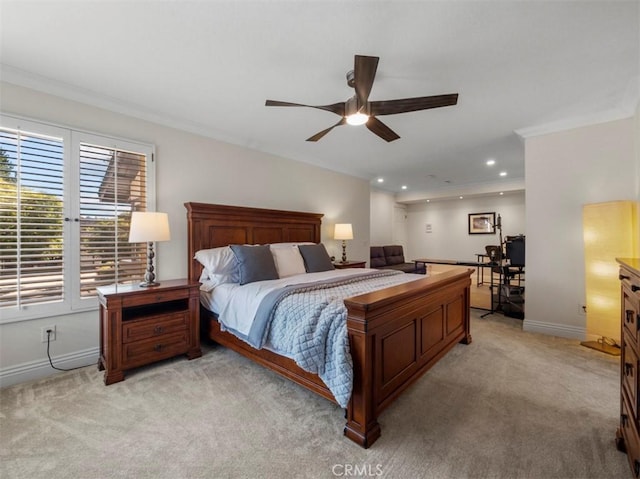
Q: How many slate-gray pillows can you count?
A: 2